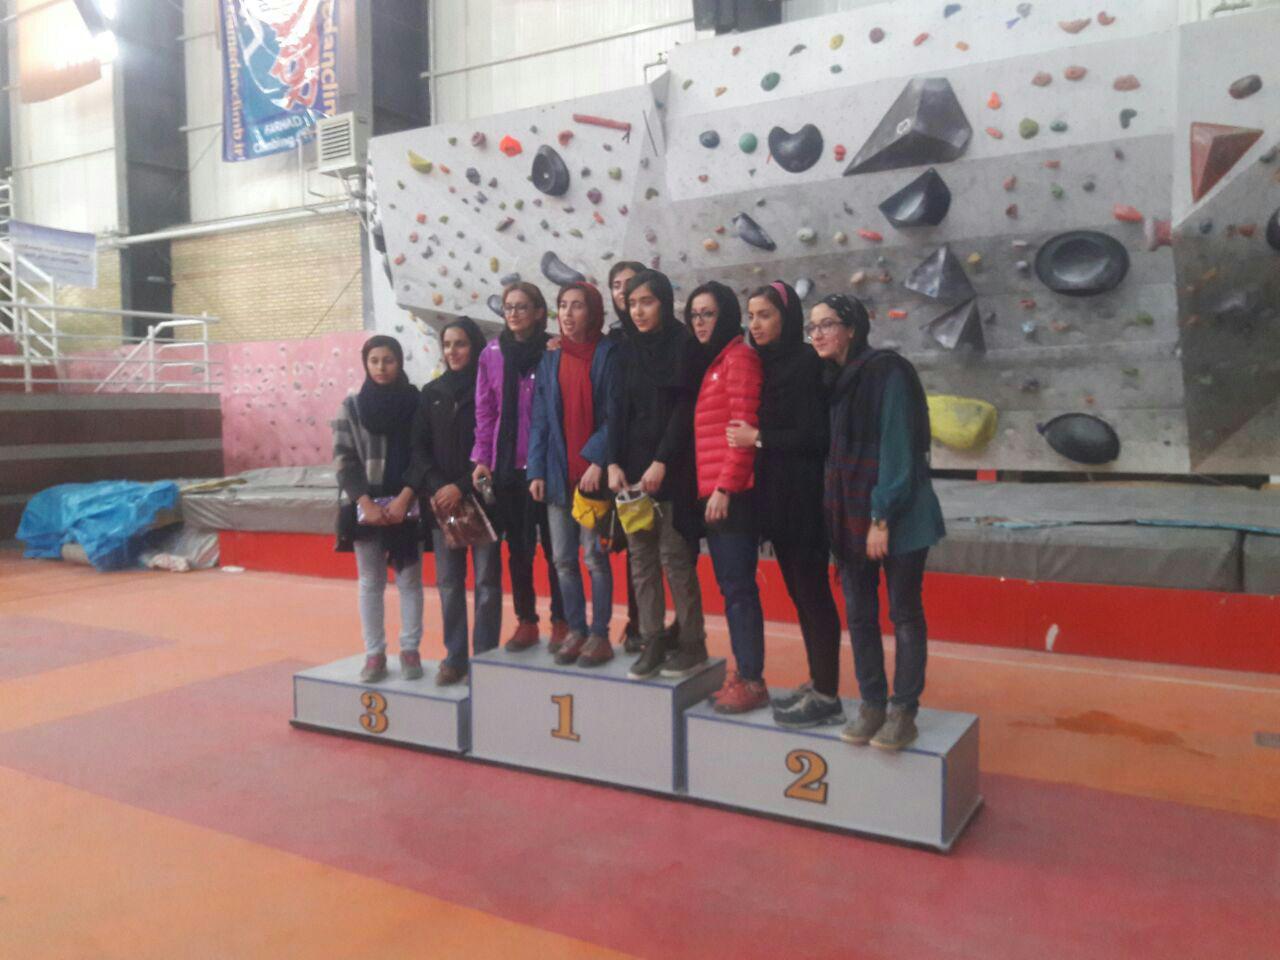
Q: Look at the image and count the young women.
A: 9